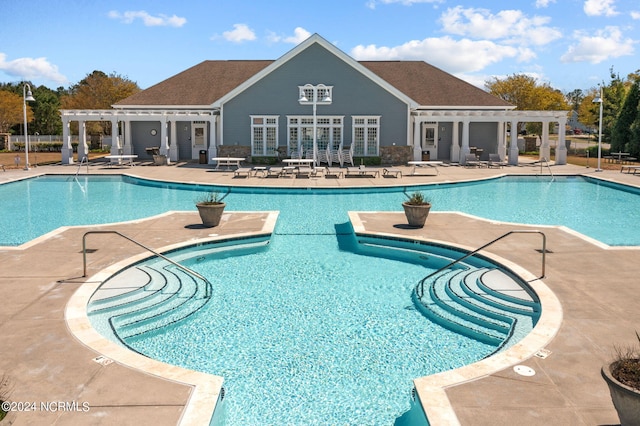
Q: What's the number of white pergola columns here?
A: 14